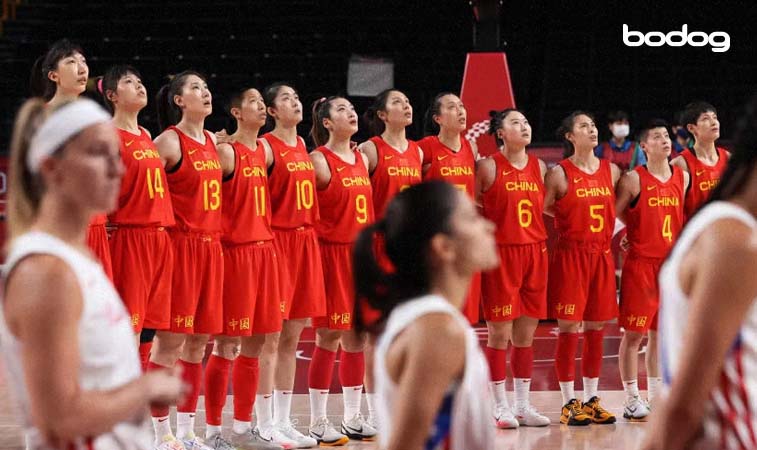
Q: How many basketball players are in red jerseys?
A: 12